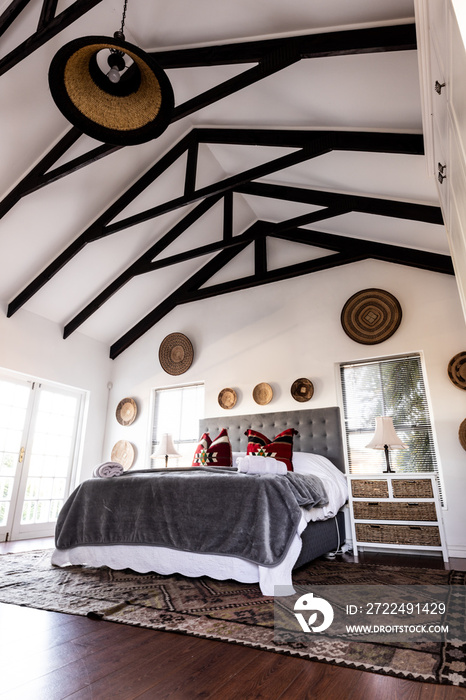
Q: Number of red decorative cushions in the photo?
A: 2